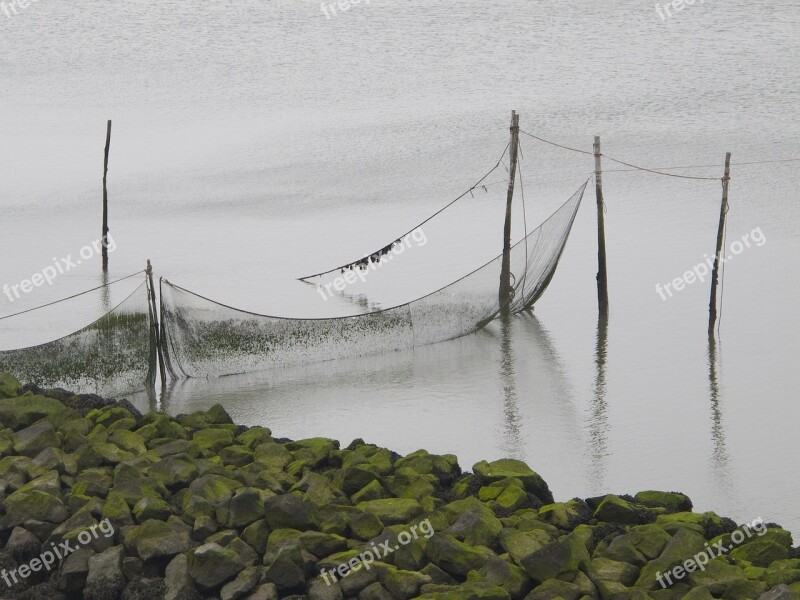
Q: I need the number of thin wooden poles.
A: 5